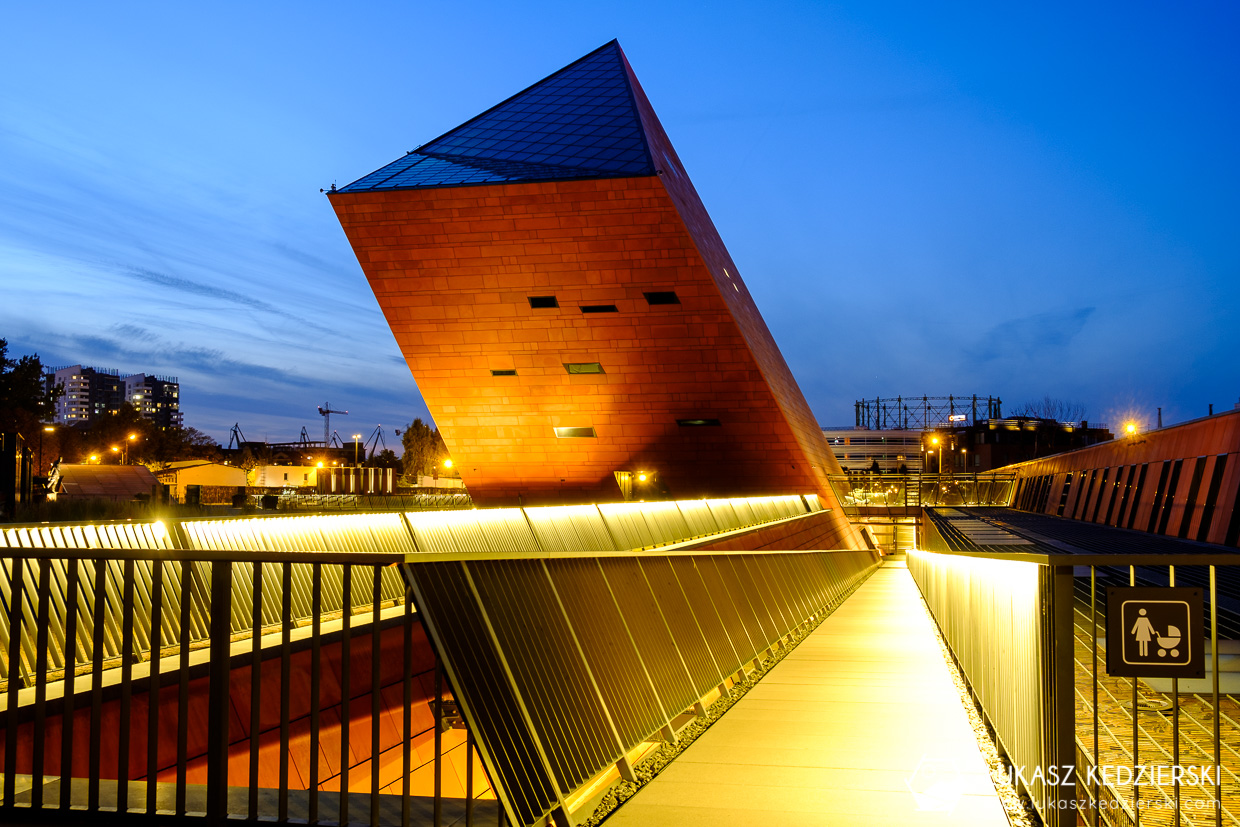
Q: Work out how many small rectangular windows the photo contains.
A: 7